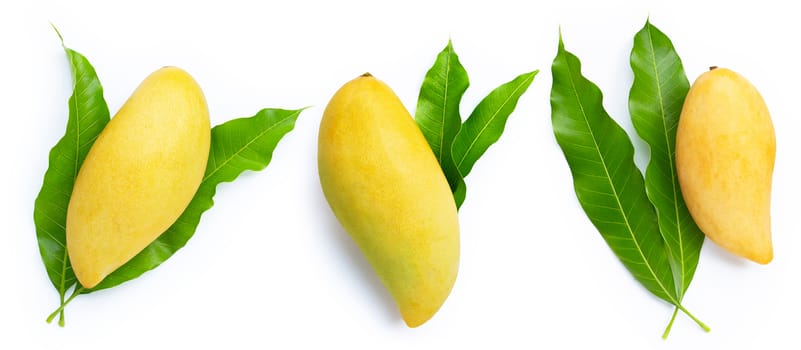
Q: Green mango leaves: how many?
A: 6